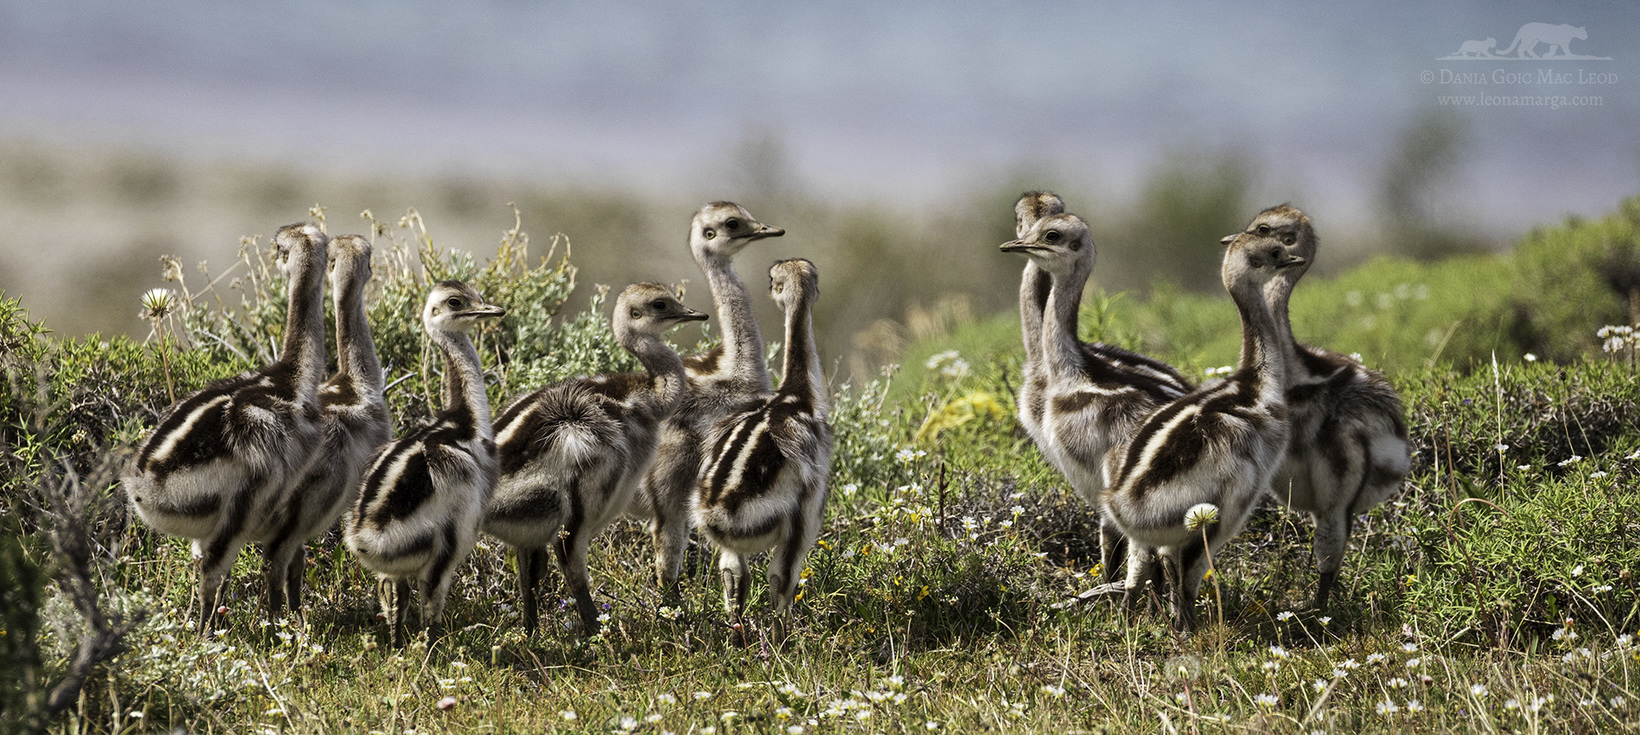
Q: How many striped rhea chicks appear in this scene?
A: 10